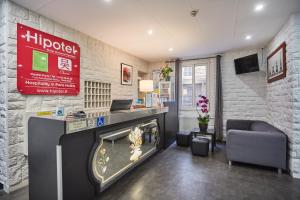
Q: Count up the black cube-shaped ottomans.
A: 2